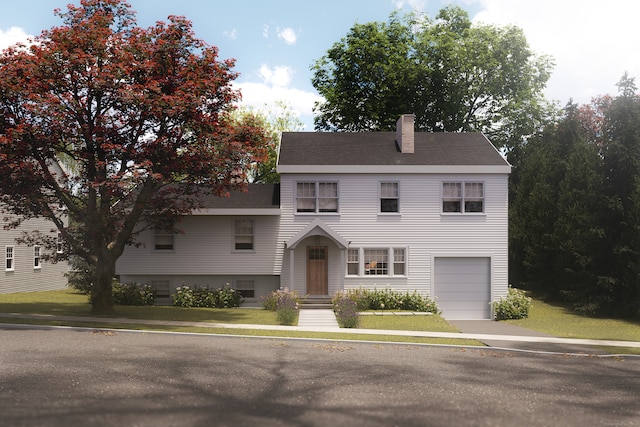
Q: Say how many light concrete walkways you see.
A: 2